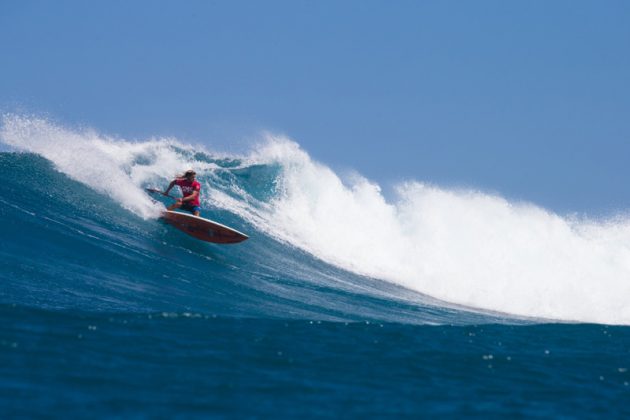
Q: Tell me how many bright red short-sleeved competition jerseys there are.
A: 1